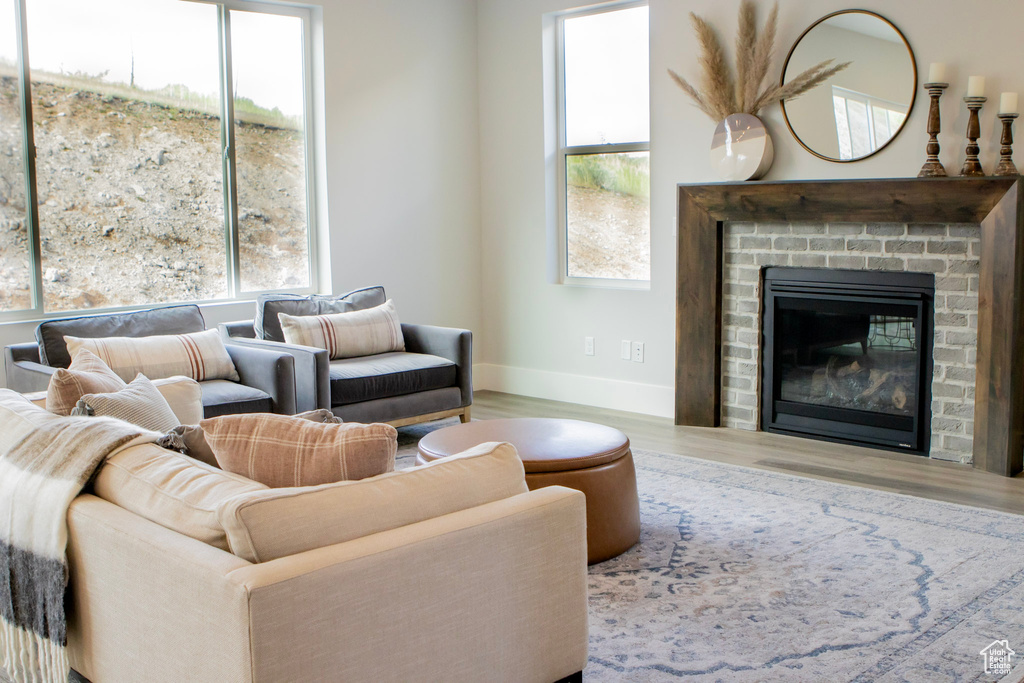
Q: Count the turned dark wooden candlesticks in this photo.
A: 3